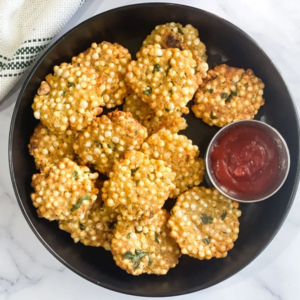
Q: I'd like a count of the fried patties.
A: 14